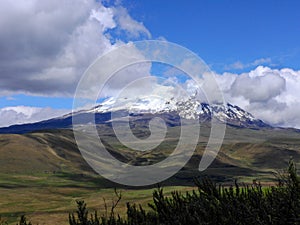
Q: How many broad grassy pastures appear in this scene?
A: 1